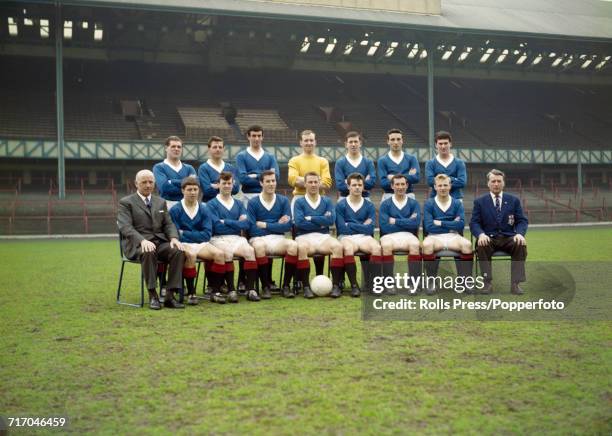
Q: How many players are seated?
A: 7